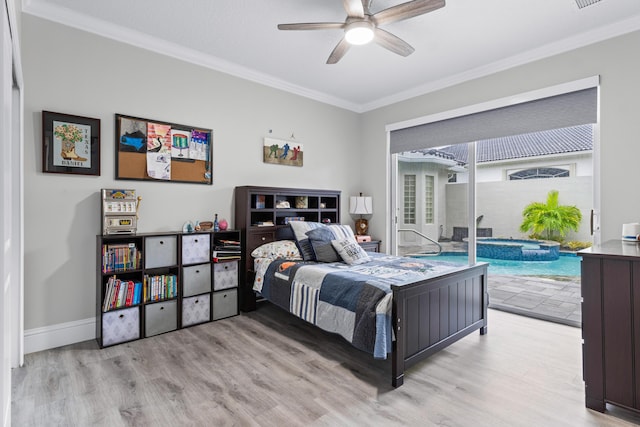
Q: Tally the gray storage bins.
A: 4